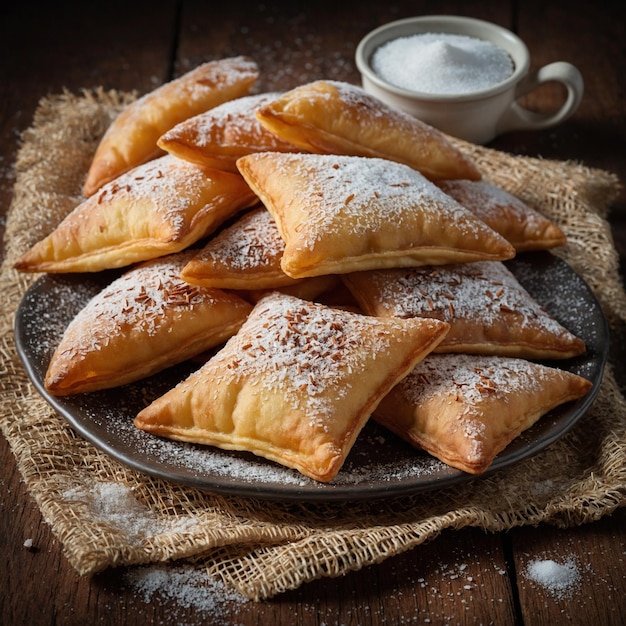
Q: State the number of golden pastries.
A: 11